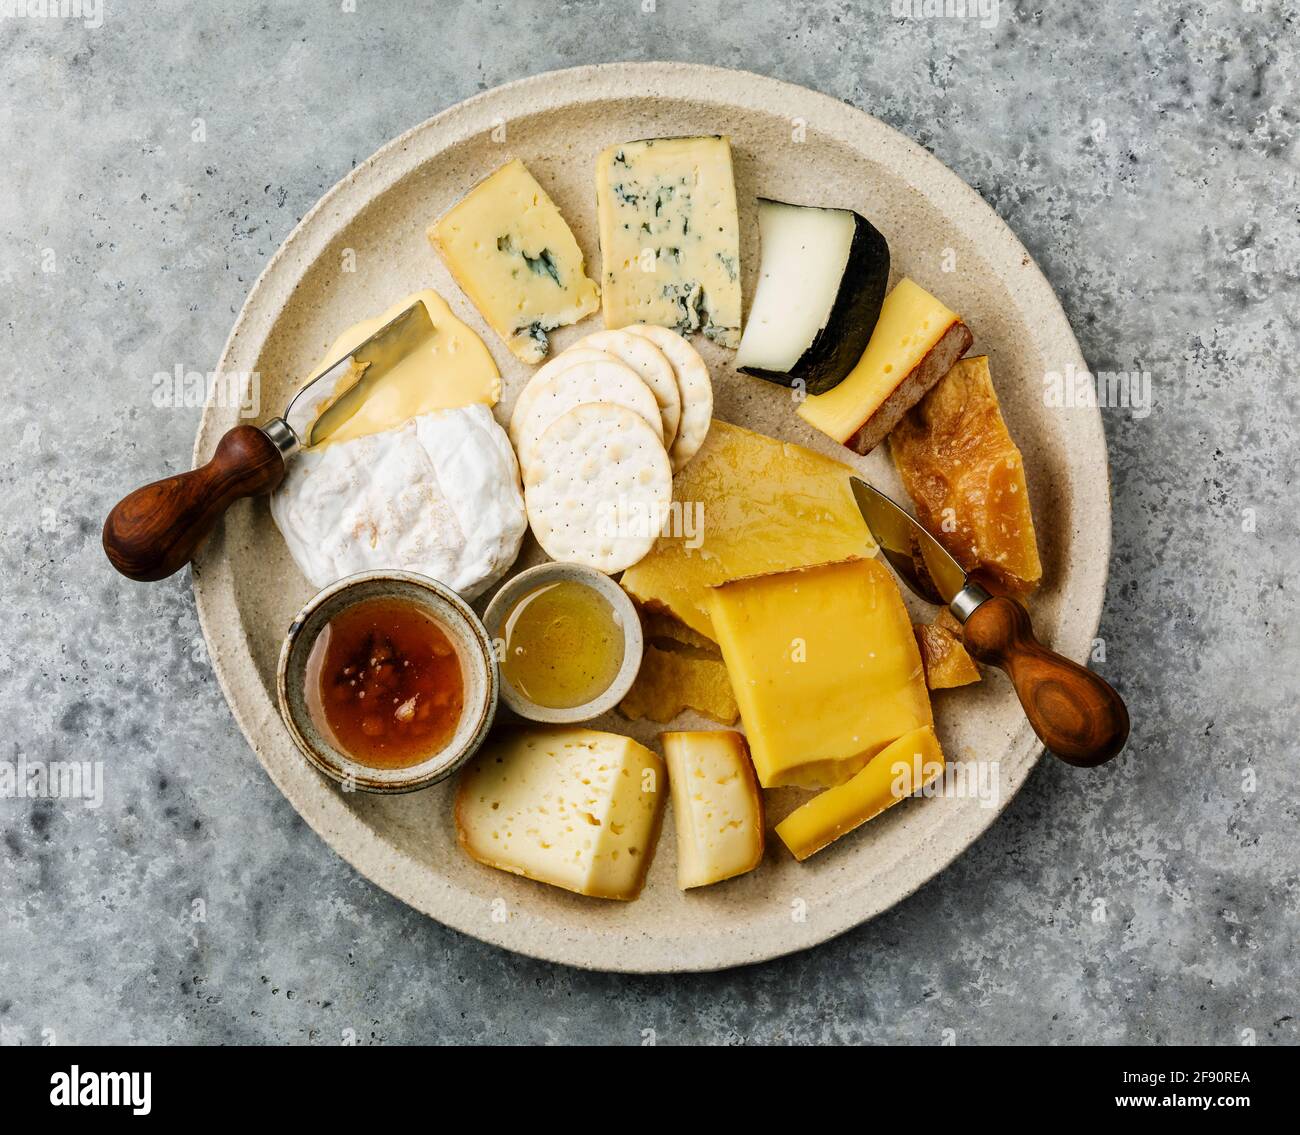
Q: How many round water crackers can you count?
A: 5